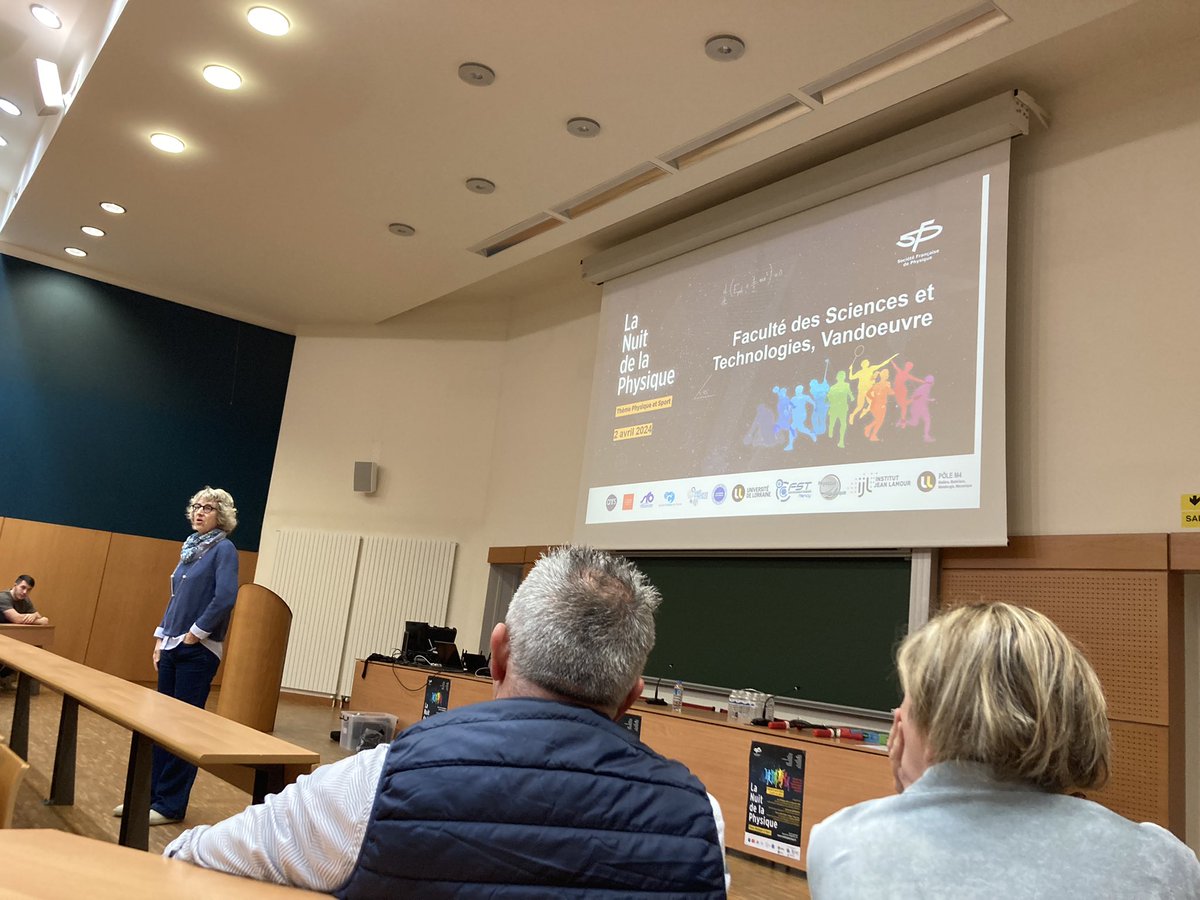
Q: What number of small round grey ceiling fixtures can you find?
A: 5